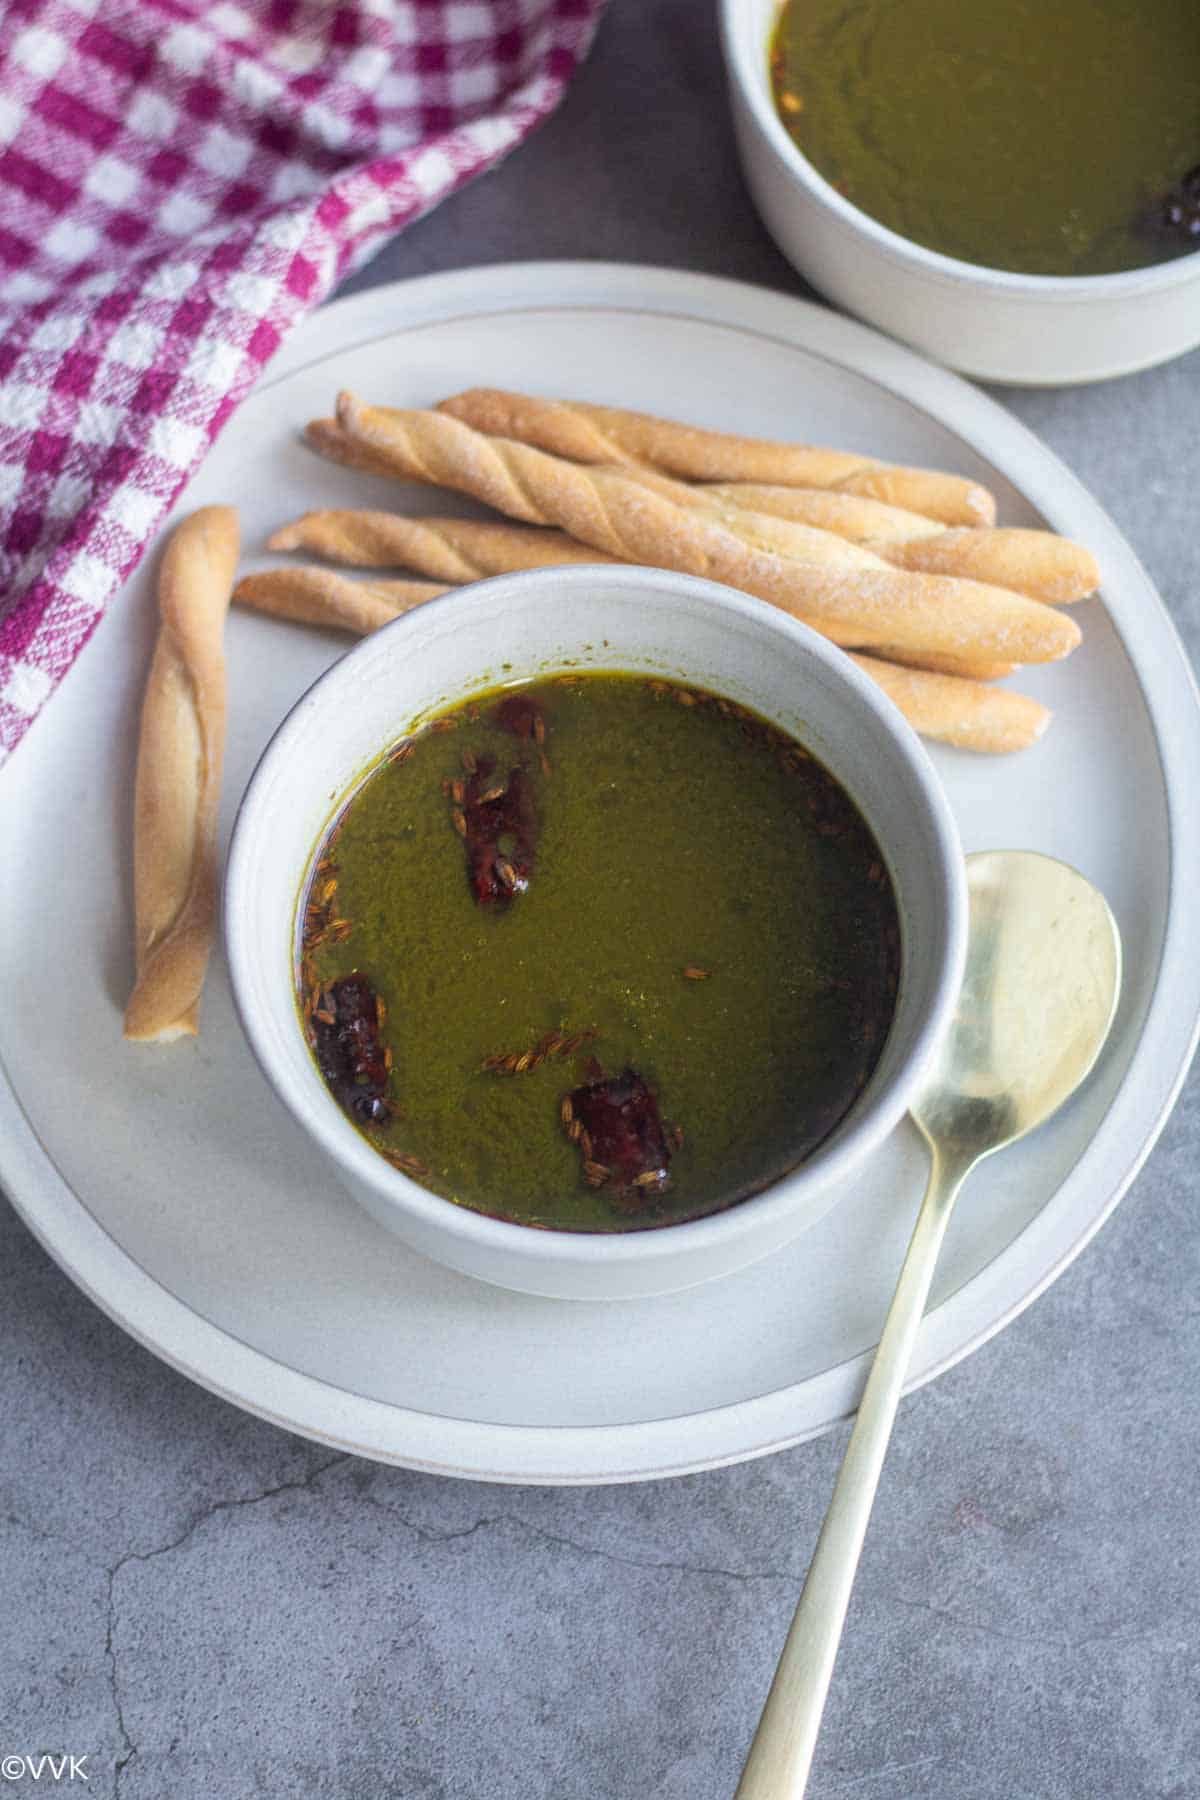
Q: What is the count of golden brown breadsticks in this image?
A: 6